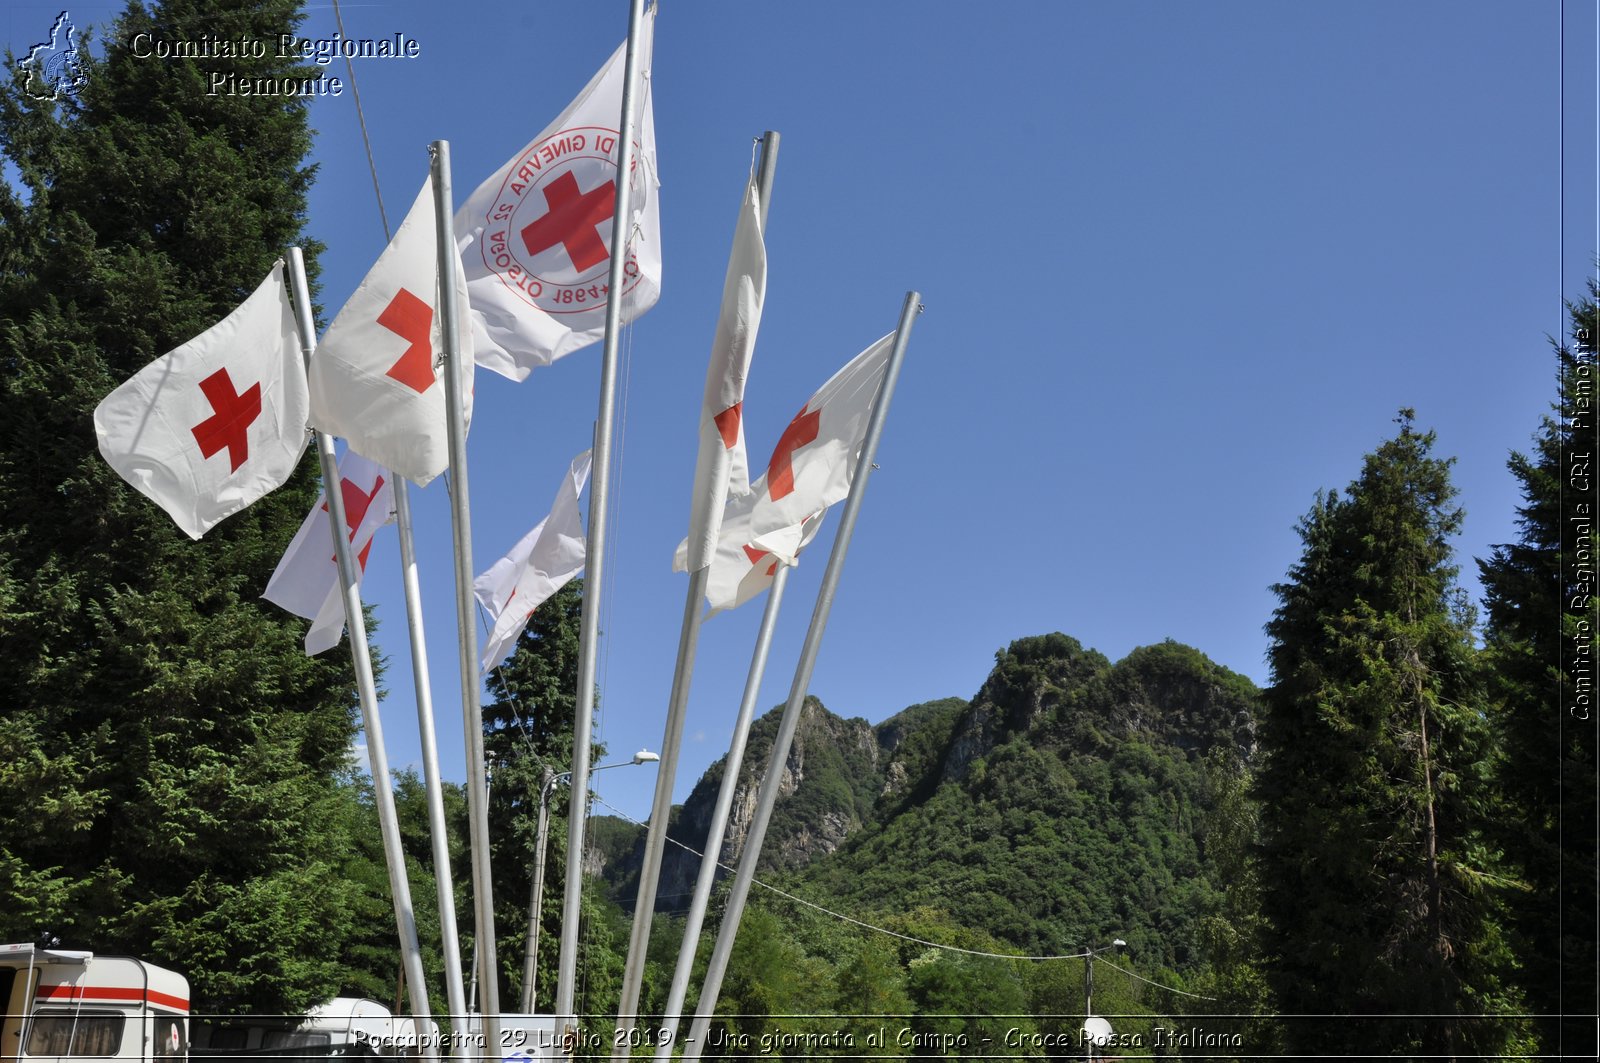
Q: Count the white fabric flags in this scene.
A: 8